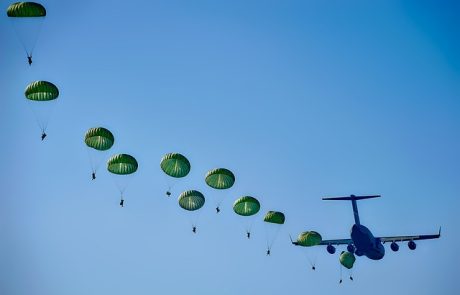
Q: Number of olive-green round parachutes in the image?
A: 11